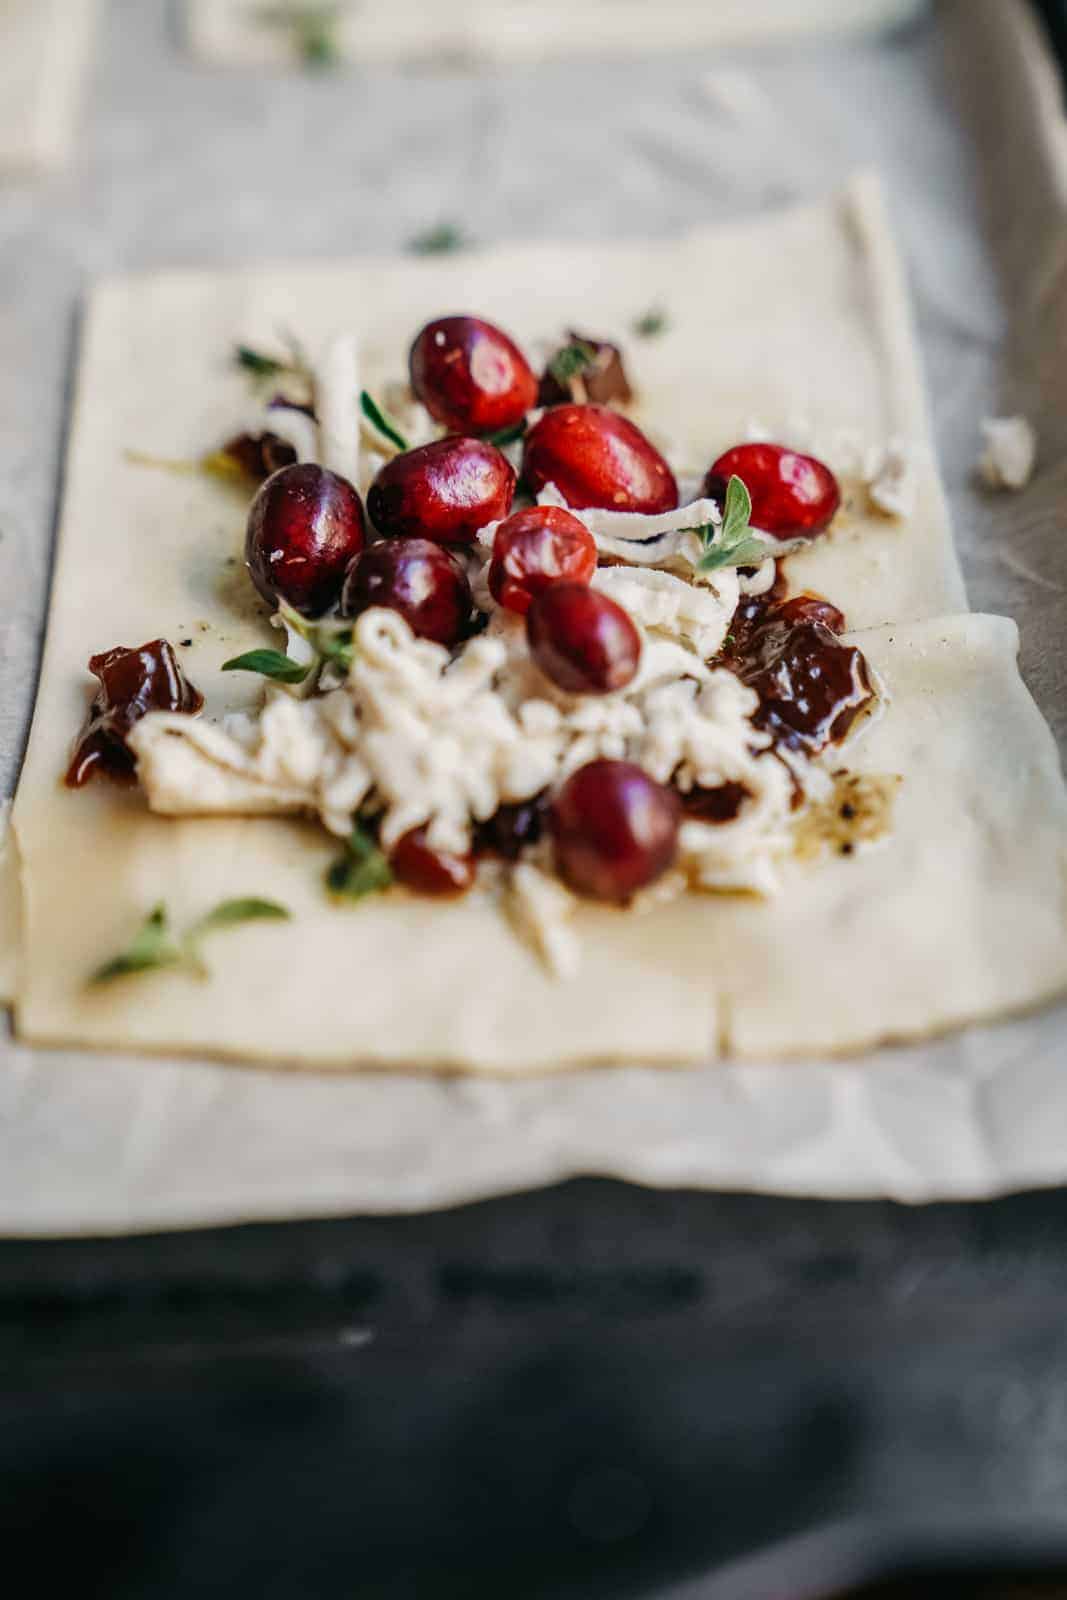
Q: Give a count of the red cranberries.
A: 9